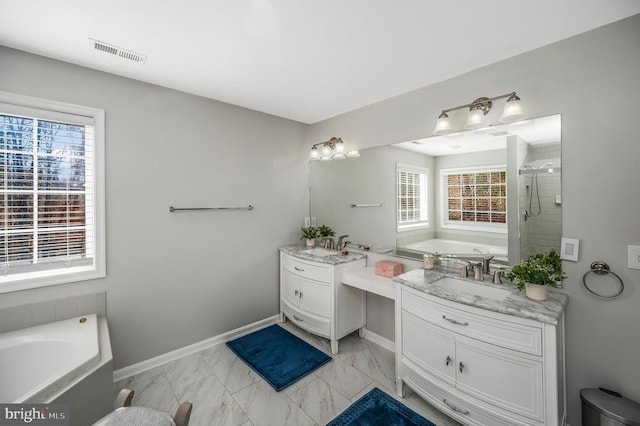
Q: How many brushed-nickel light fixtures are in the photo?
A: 2